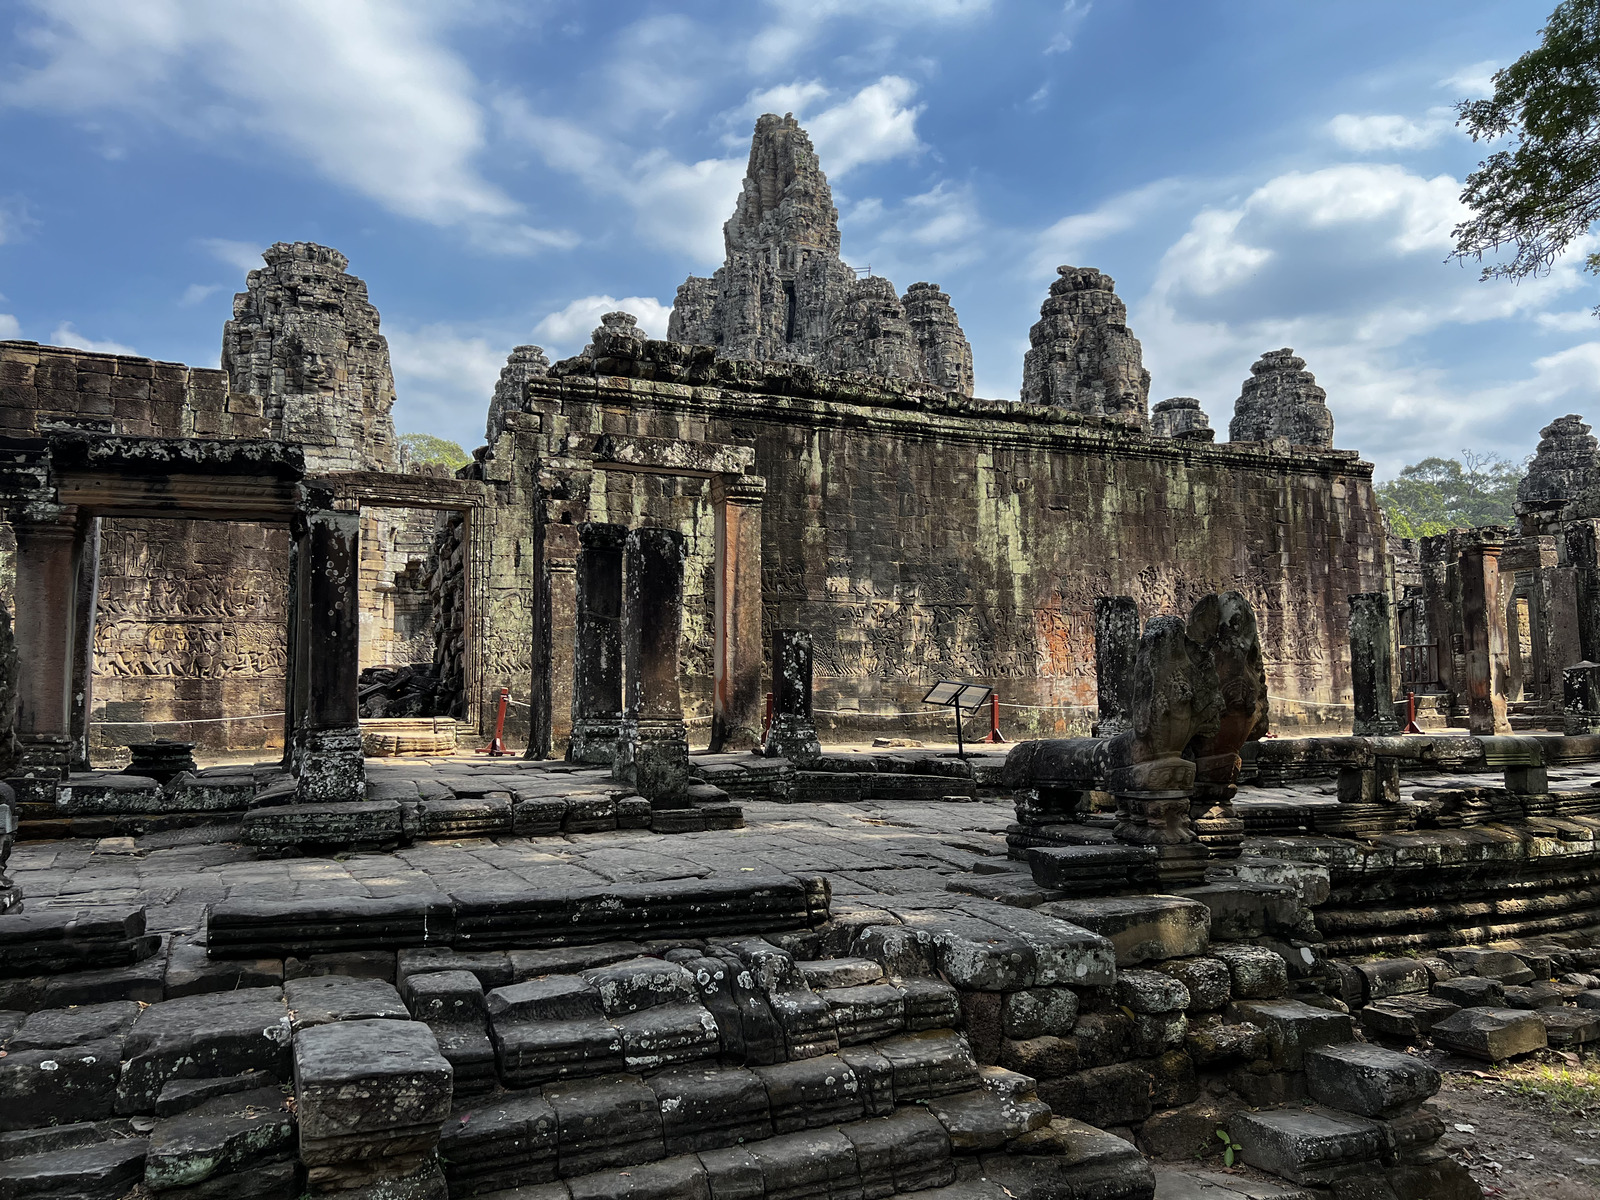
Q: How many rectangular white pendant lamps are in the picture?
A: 0